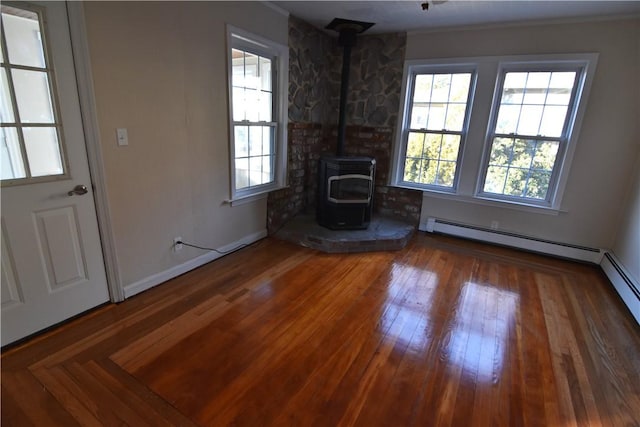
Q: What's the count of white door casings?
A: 1